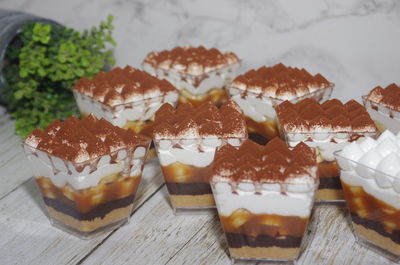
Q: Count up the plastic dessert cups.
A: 9